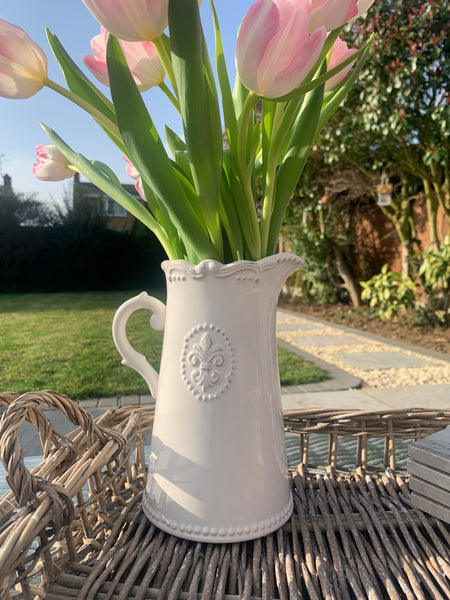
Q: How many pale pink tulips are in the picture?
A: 8